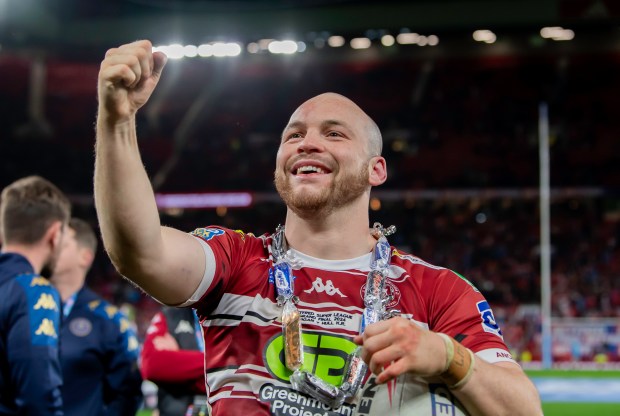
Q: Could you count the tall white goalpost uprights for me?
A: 1